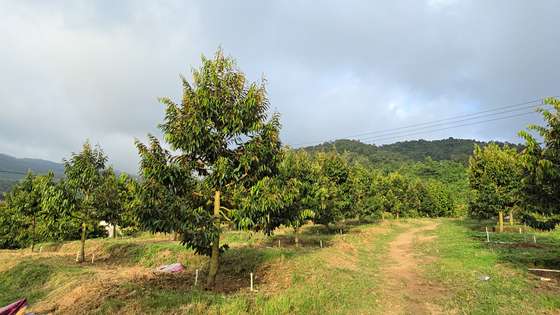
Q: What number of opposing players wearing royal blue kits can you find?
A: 0